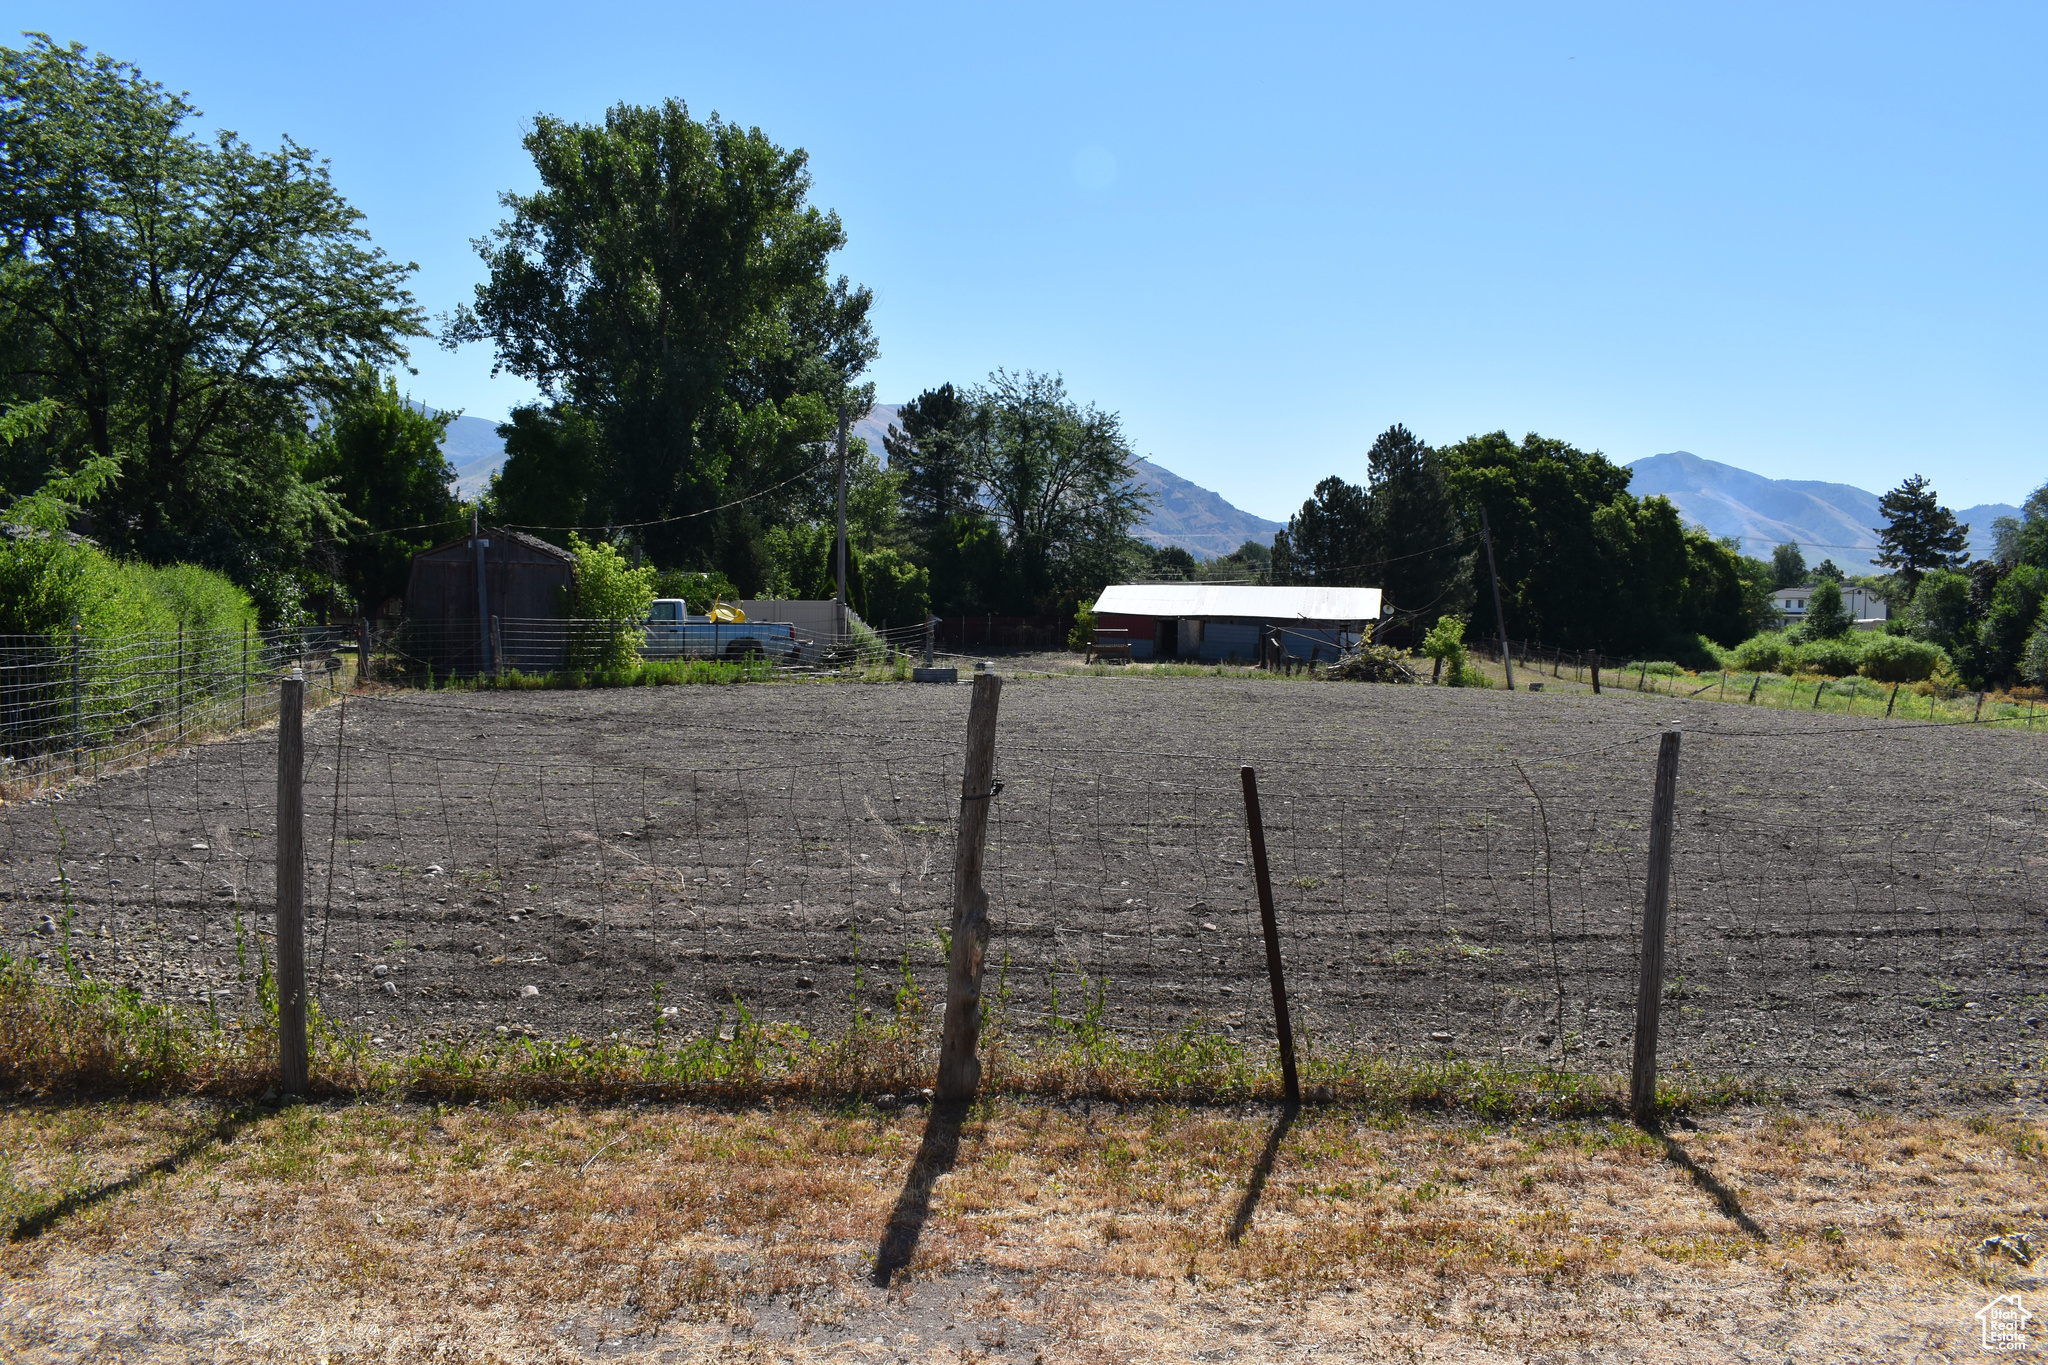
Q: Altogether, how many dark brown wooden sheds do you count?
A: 1